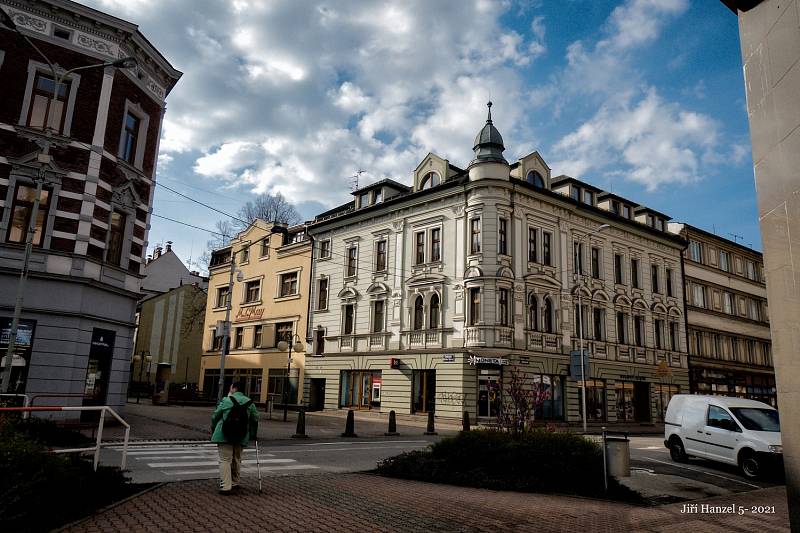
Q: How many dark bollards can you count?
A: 5